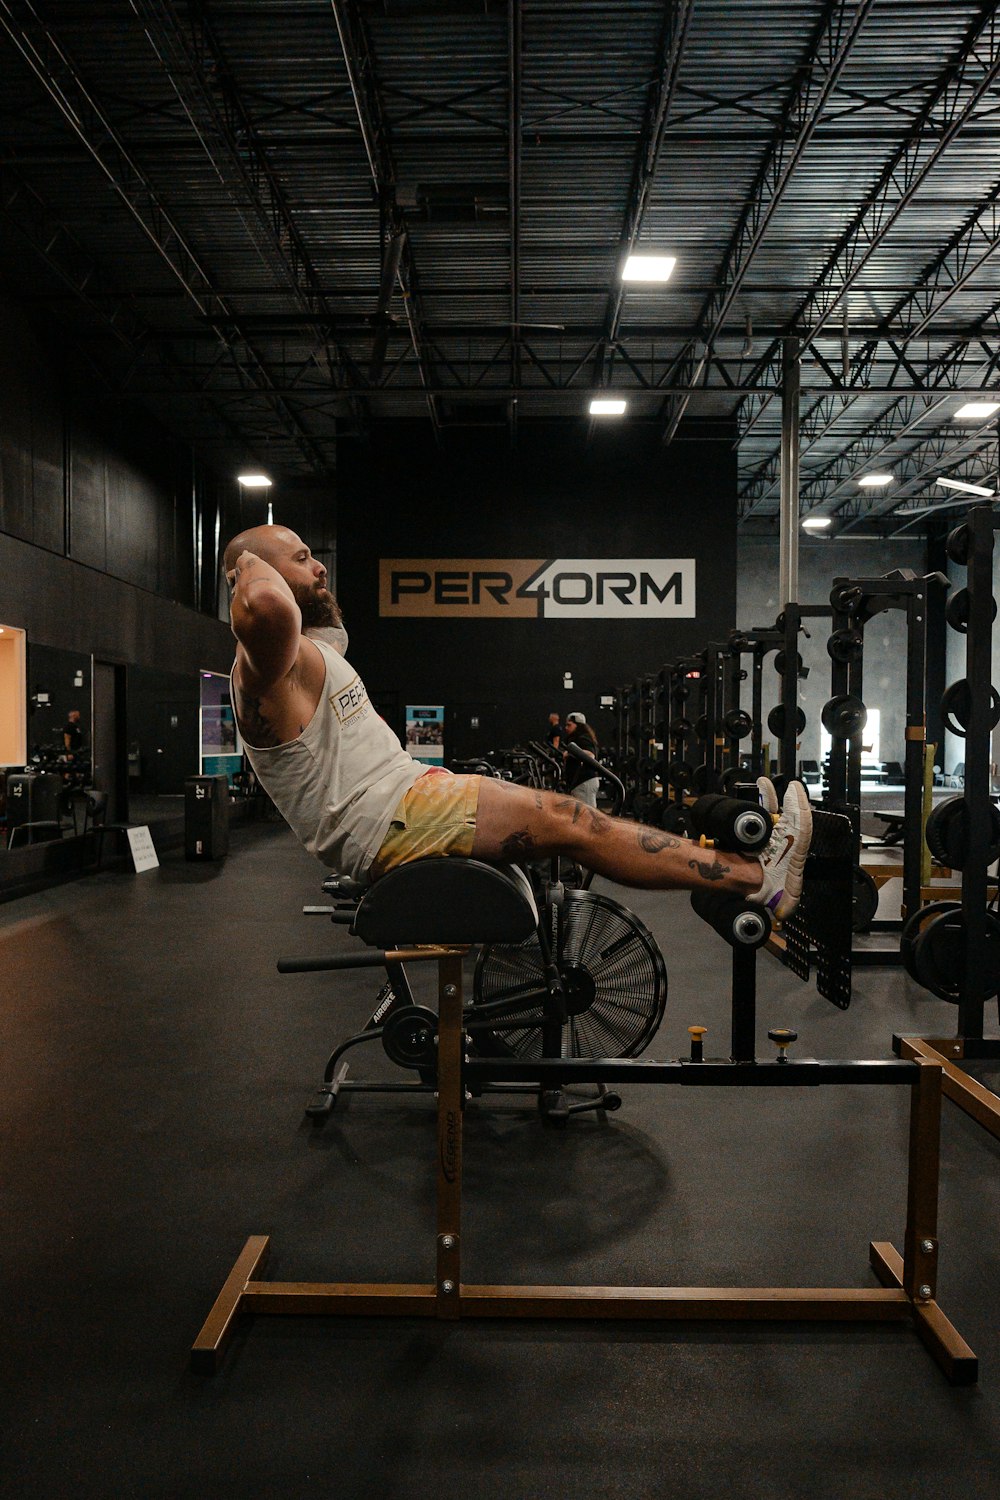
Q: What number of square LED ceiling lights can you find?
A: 6